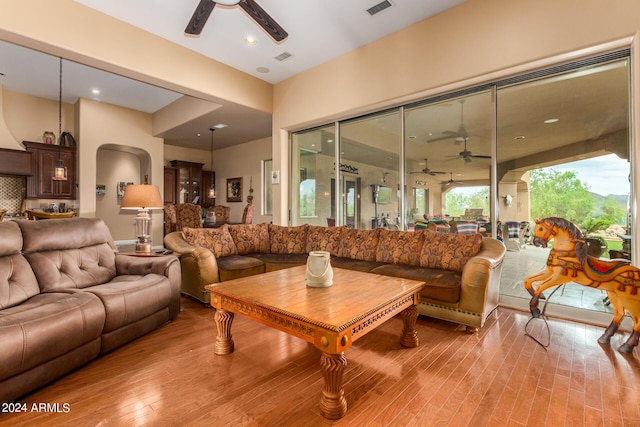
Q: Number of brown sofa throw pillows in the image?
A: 7